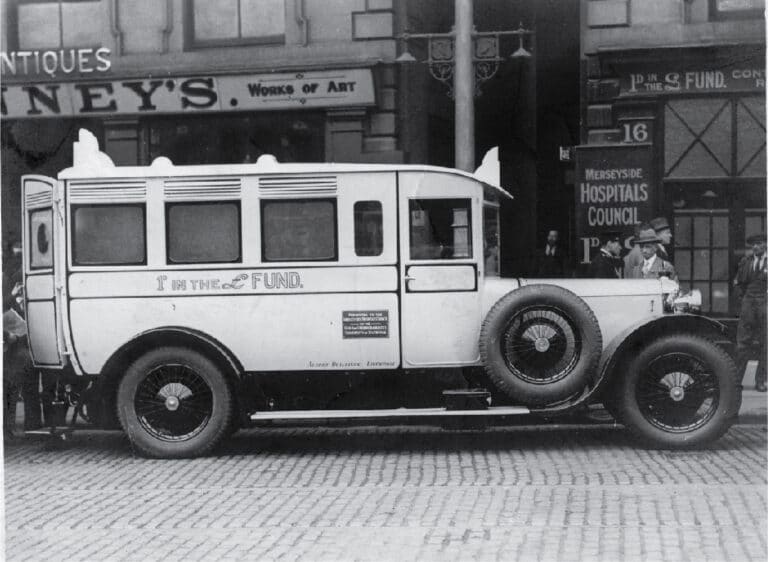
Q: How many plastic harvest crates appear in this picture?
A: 0